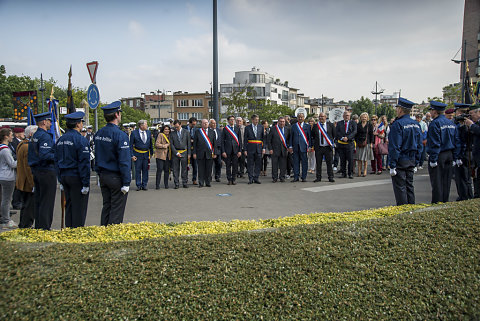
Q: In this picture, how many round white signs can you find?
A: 2